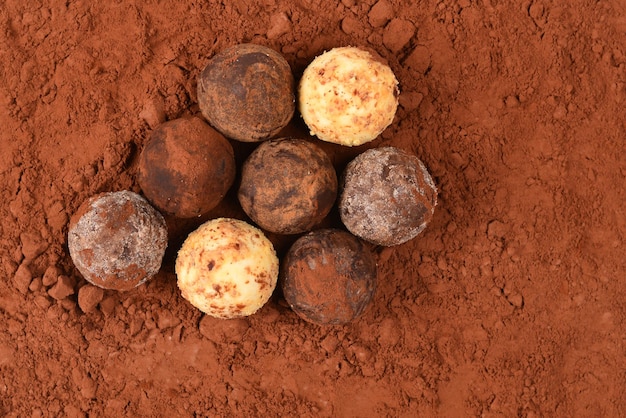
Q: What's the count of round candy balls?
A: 8